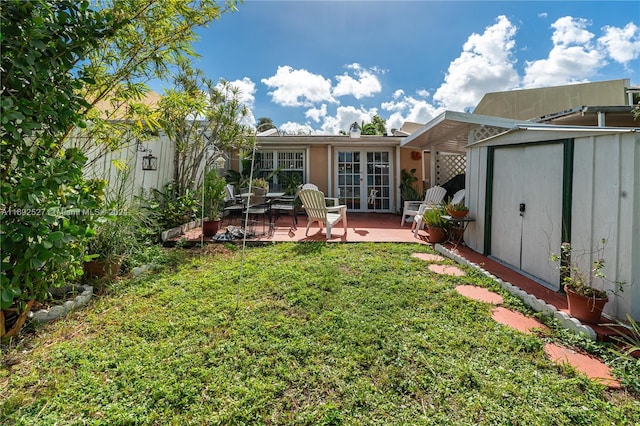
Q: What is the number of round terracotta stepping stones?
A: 5